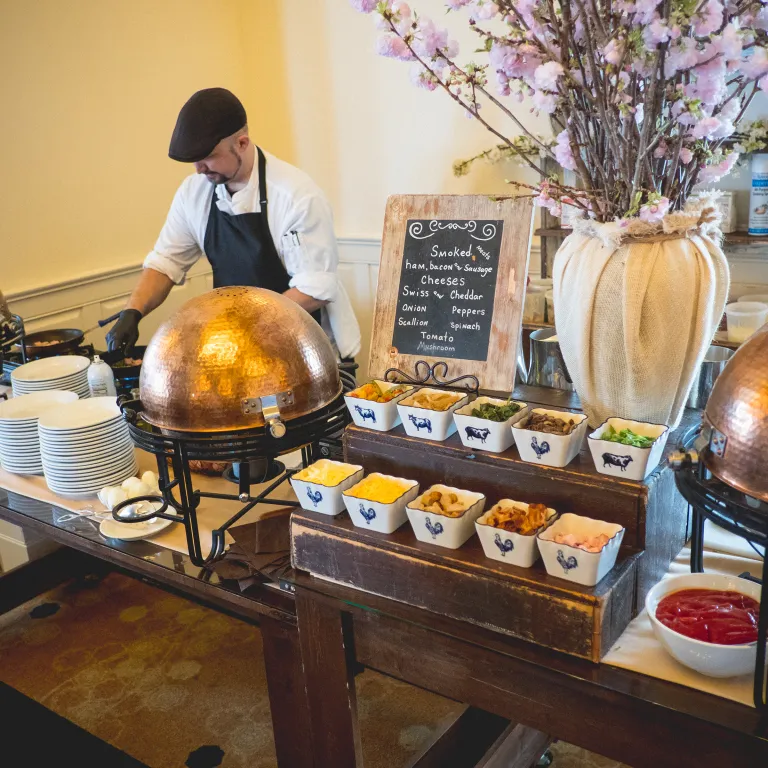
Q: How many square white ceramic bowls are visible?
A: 10